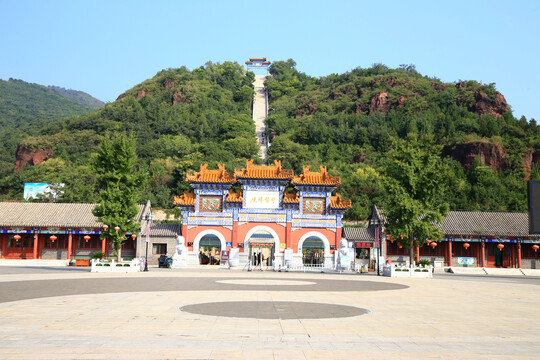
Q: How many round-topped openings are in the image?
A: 3